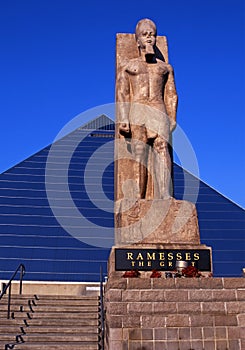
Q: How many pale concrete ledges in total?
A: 1